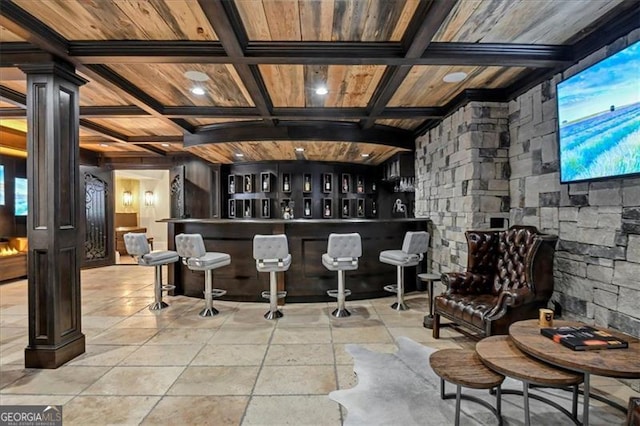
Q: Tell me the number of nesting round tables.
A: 3